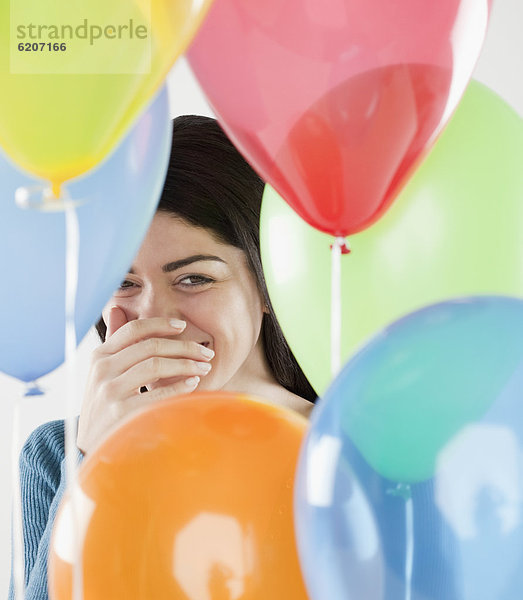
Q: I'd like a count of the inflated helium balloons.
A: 6